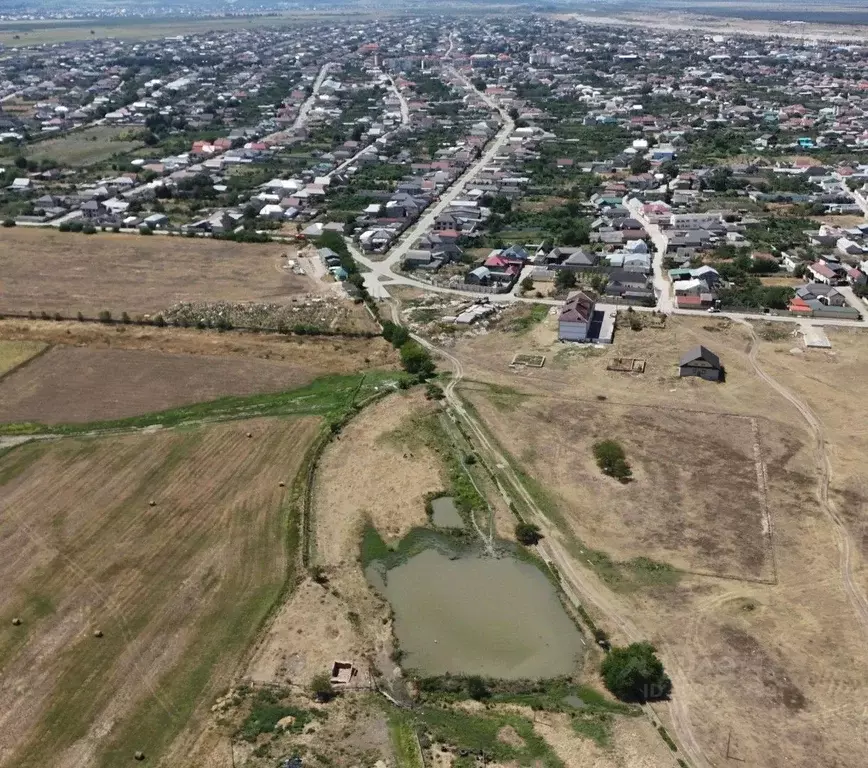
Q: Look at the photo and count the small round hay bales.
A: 6